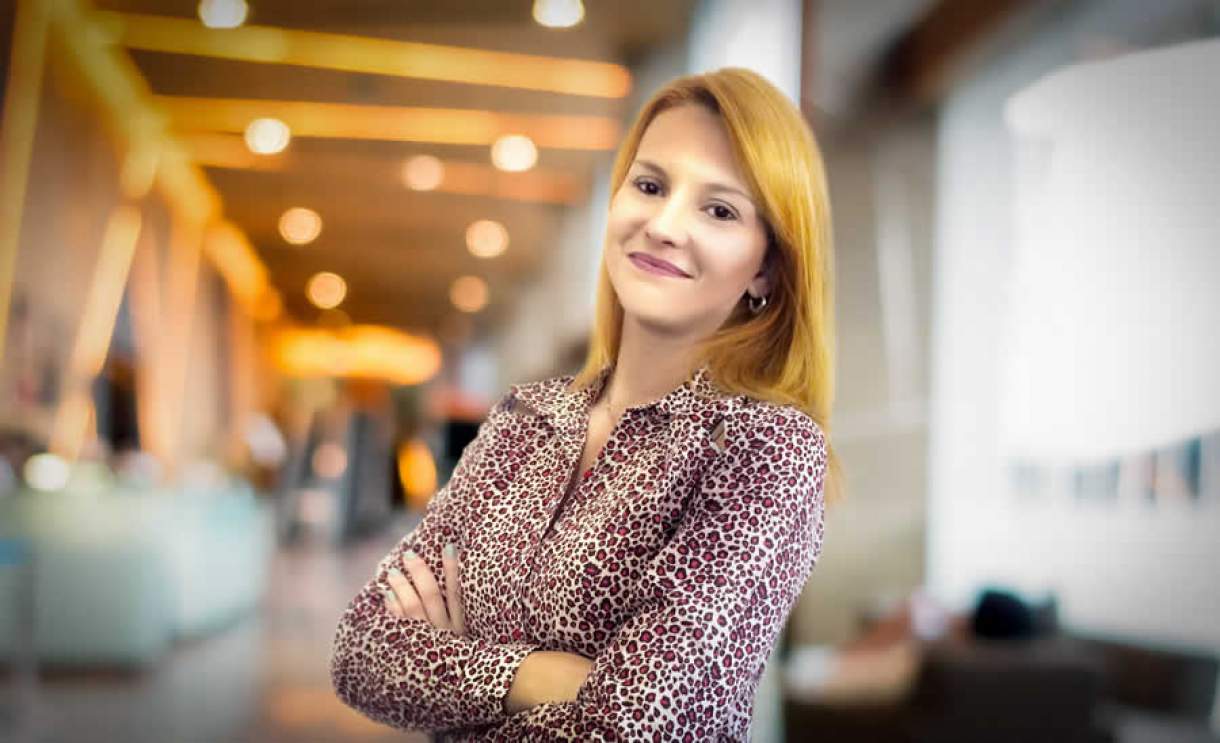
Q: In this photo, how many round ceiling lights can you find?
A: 9